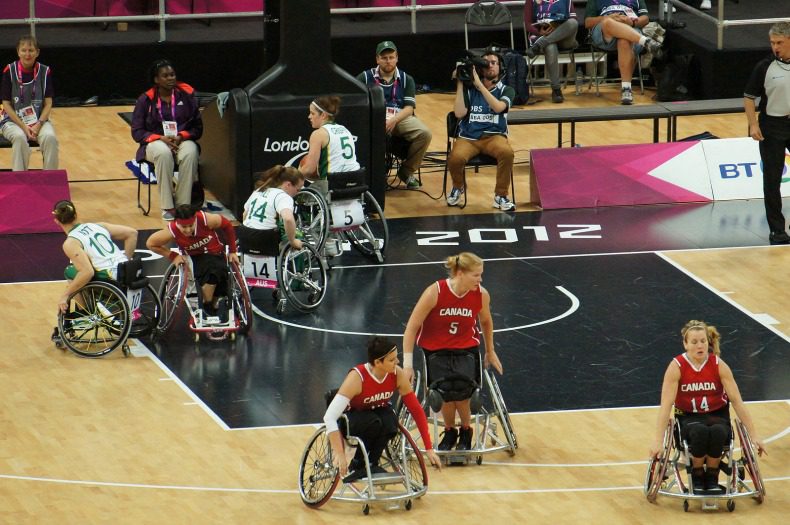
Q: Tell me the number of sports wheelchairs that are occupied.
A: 7